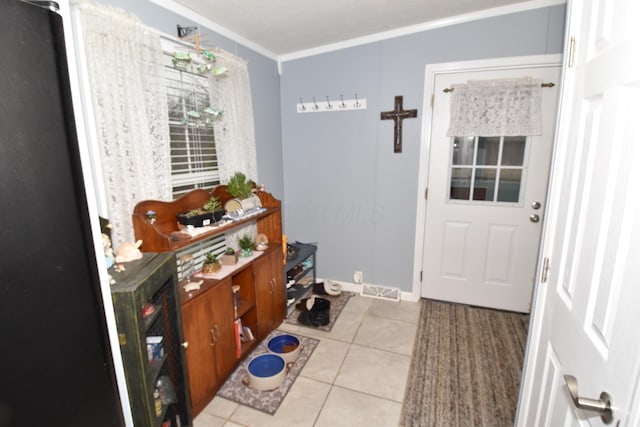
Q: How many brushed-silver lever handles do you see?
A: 1